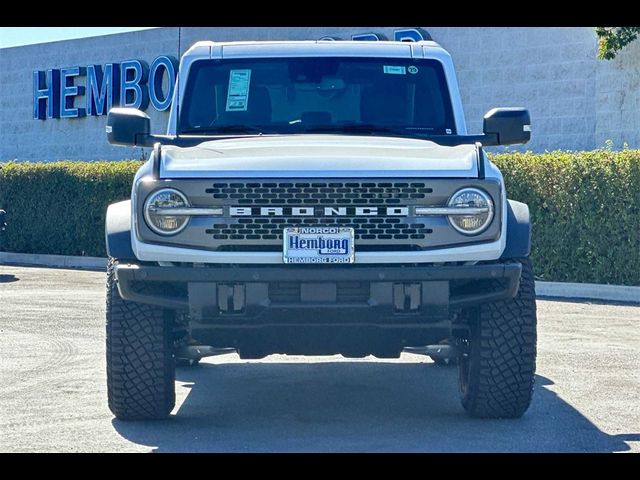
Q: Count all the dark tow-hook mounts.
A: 2